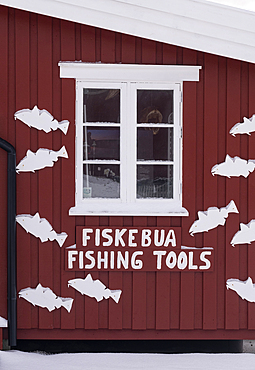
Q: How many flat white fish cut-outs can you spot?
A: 10